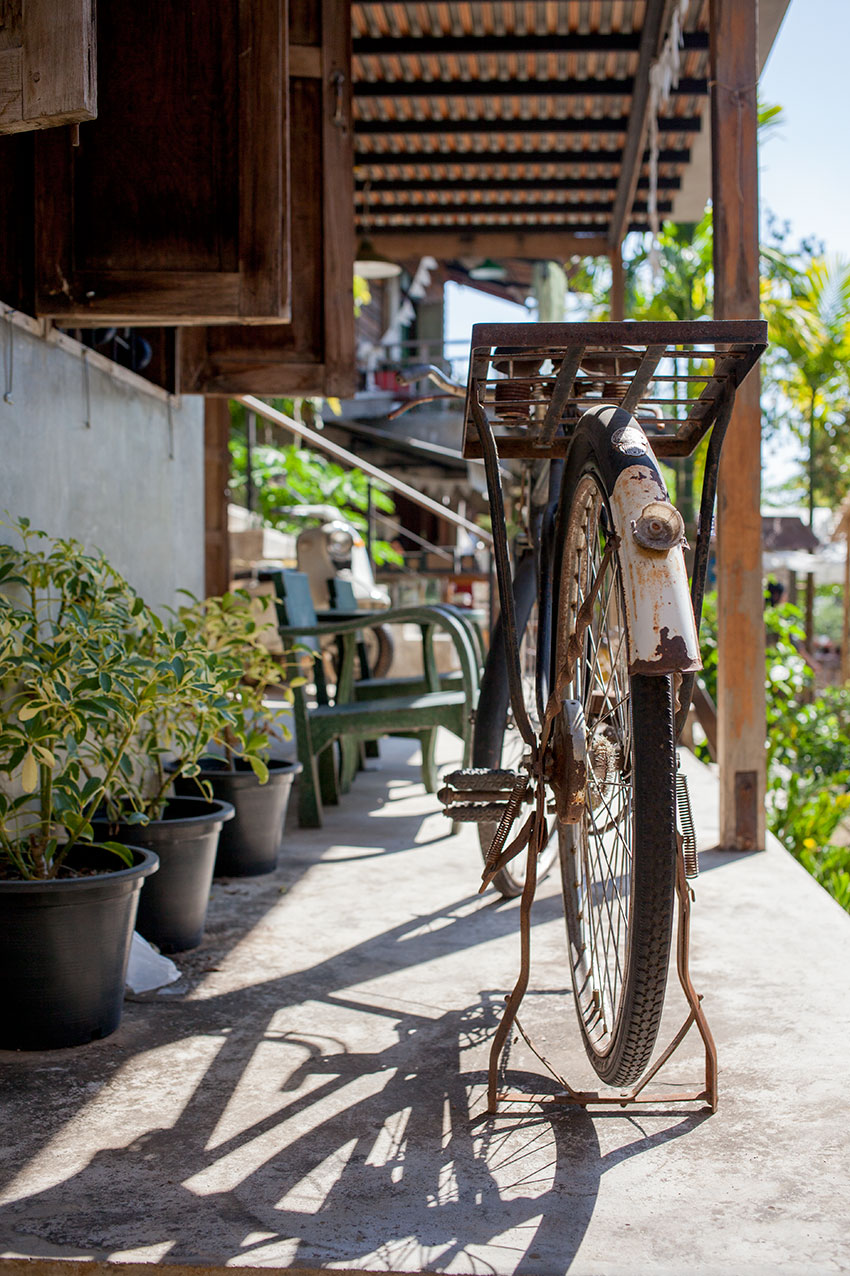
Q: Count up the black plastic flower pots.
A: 3